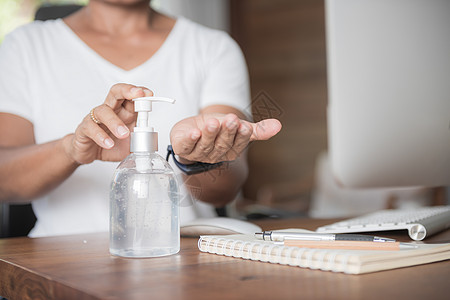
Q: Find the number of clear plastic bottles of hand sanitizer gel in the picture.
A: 1